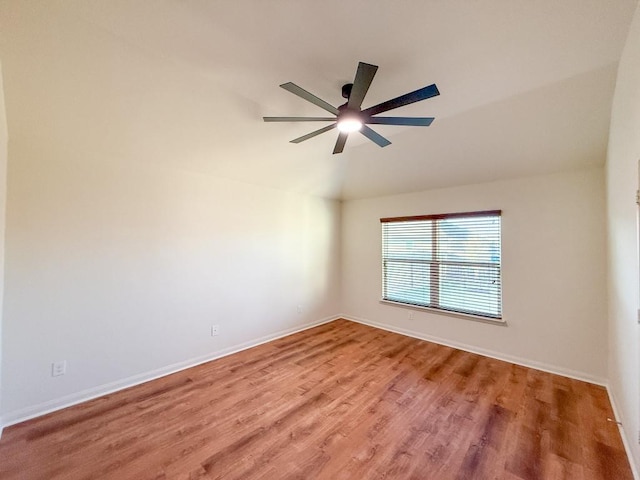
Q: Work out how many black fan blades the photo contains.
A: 8